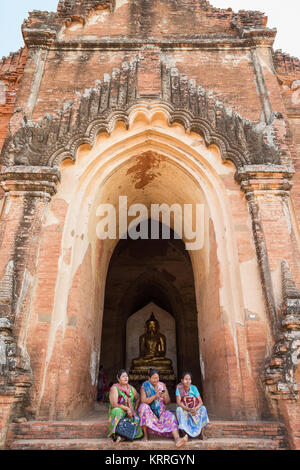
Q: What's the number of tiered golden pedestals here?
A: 1